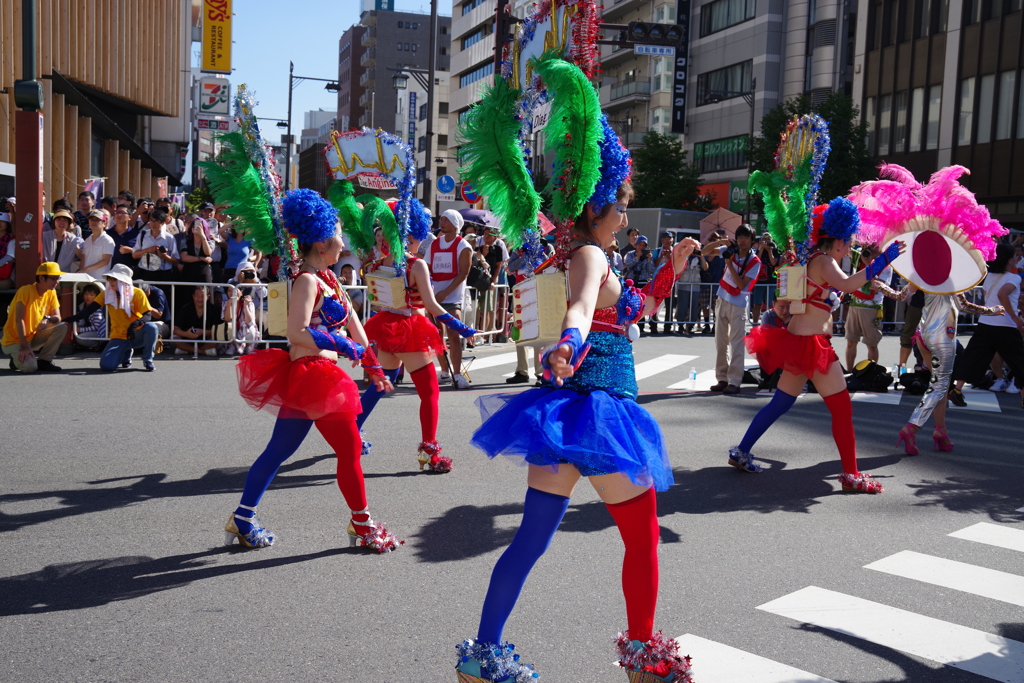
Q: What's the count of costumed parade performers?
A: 5